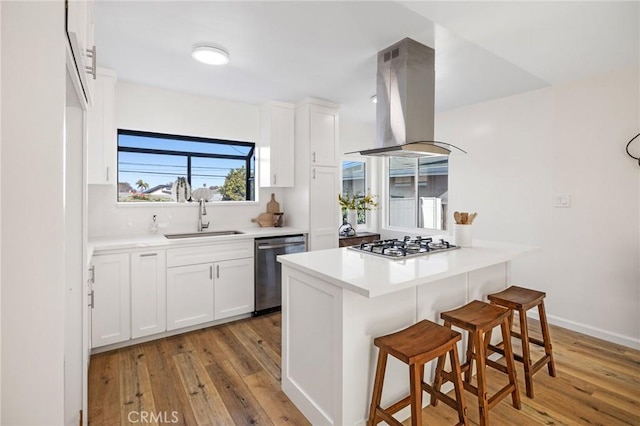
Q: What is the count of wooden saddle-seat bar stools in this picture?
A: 3